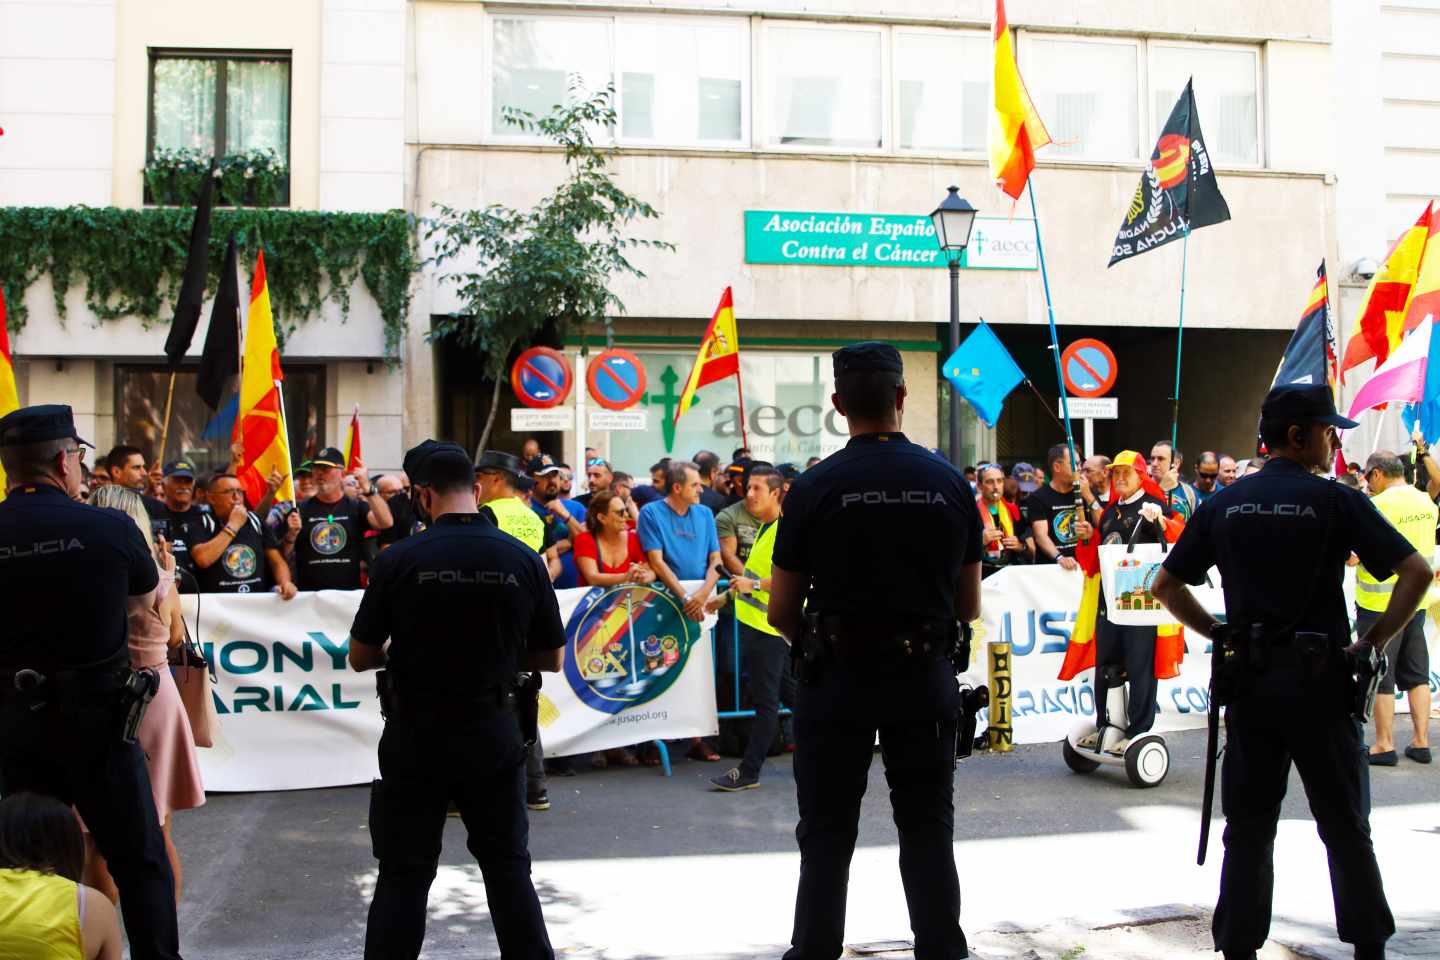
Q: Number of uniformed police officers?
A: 4